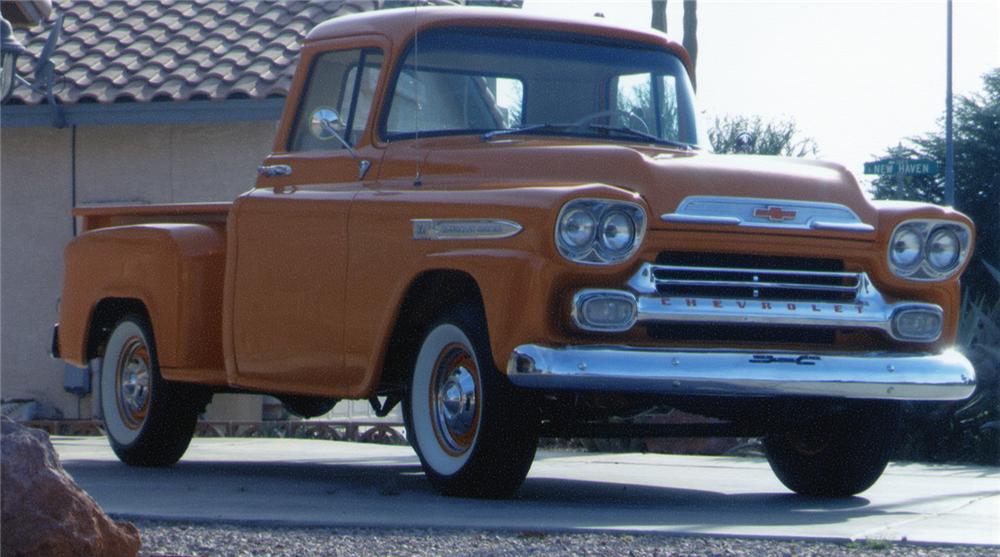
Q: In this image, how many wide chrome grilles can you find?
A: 1